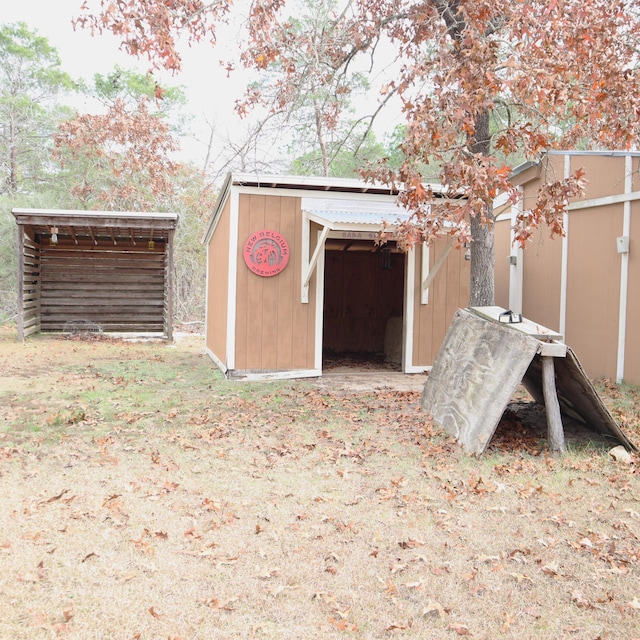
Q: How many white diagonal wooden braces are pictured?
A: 2